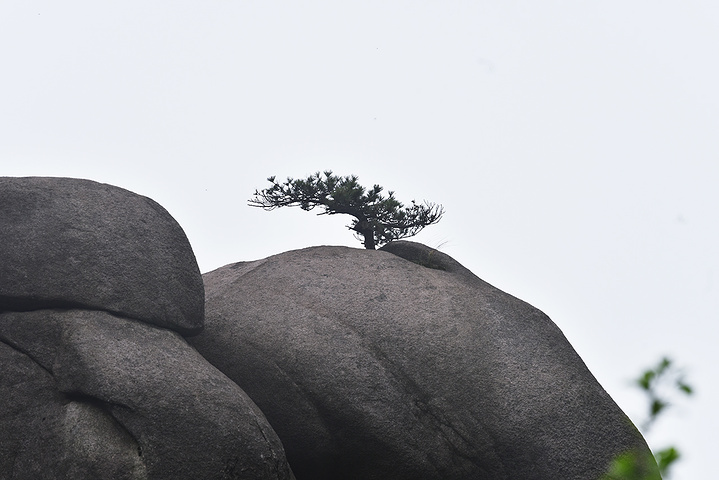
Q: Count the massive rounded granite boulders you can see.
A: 3